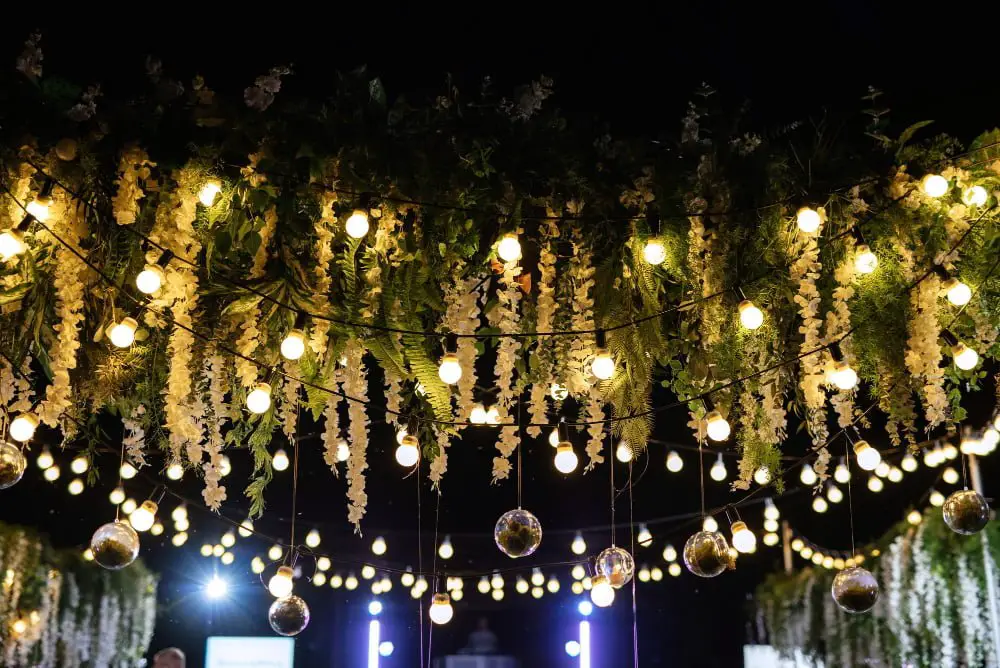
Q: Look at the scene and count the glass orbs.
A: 8